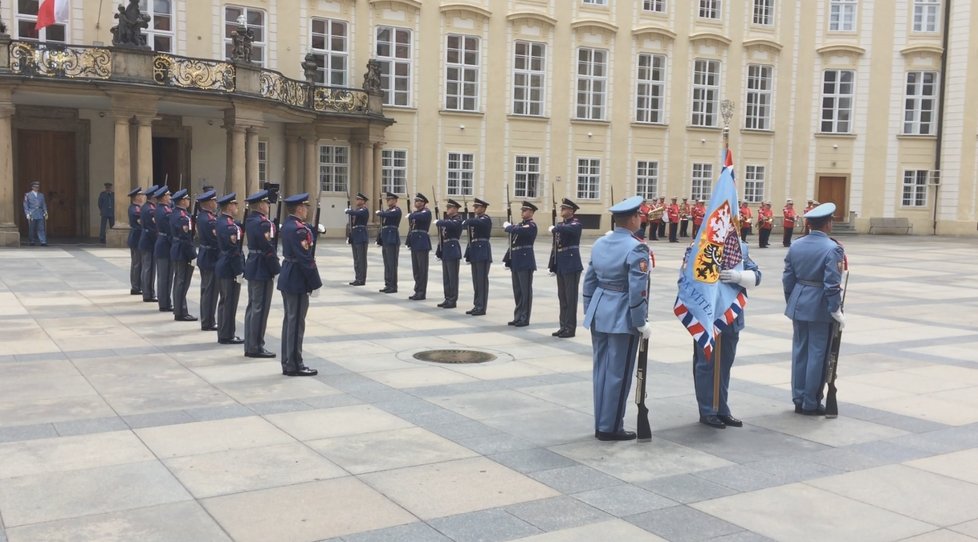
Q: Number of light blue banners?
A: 1